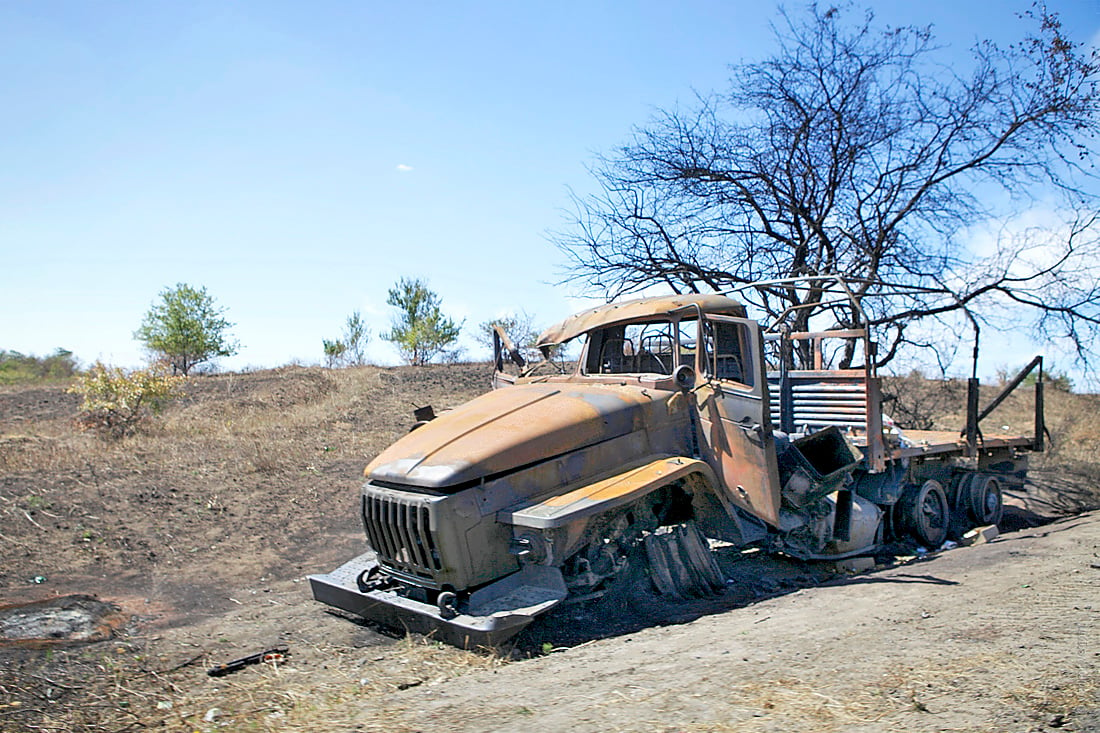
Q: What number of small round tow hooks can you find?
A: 2